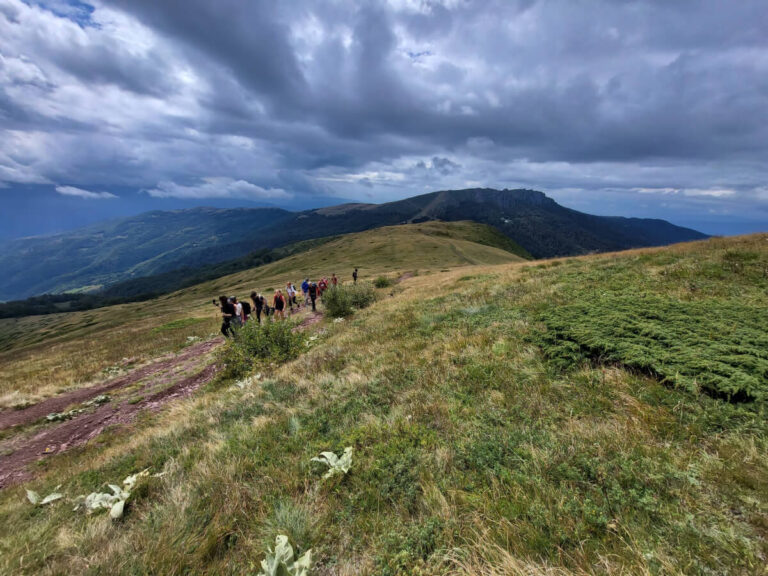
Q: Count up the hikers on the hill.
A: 11